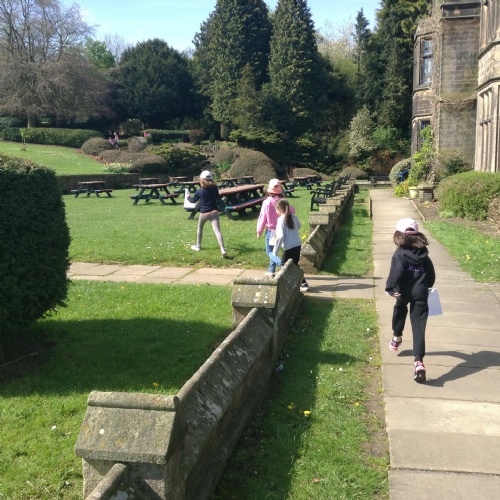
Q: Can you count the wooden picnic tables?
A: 11